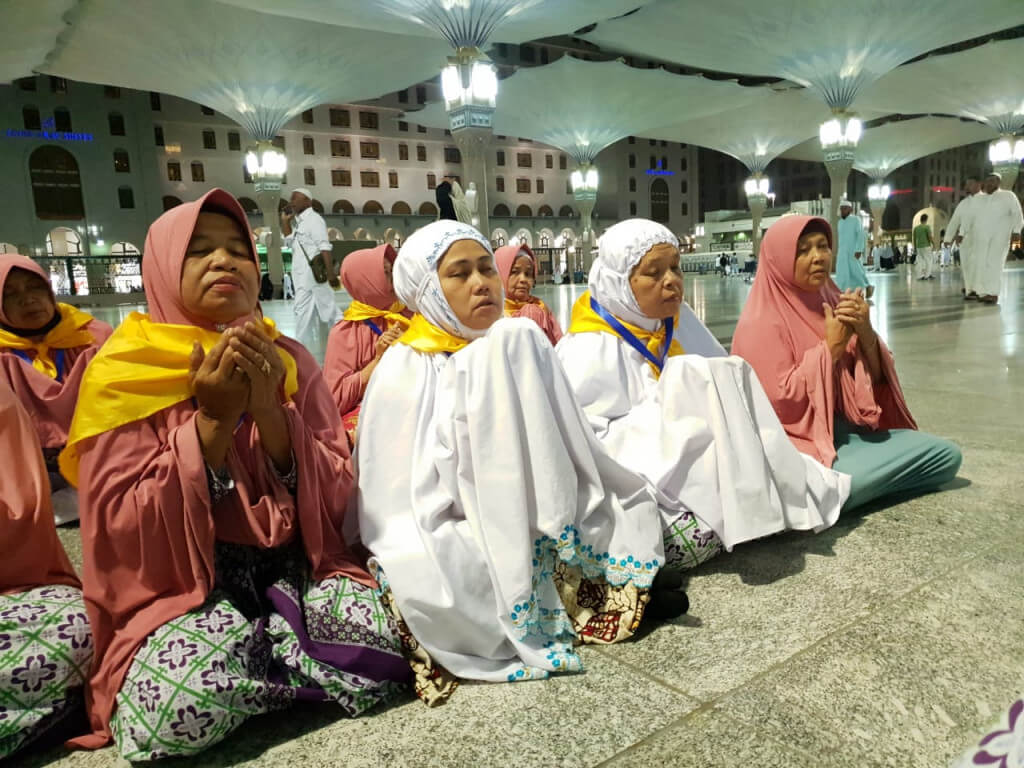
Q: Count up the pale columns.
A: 7